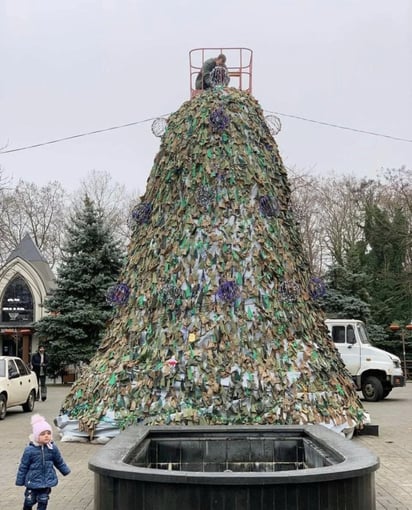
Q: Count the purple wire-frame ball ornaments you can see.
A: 6